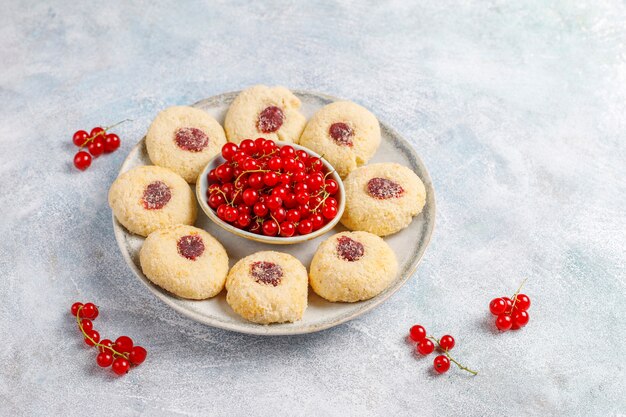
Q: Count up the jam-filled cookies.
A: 8